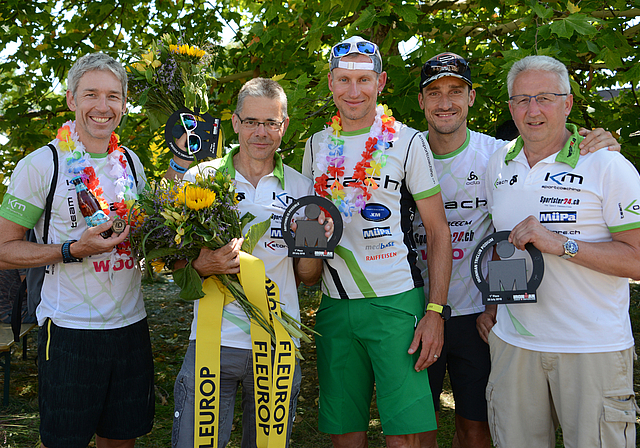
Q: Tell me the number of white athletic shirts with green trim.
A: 5